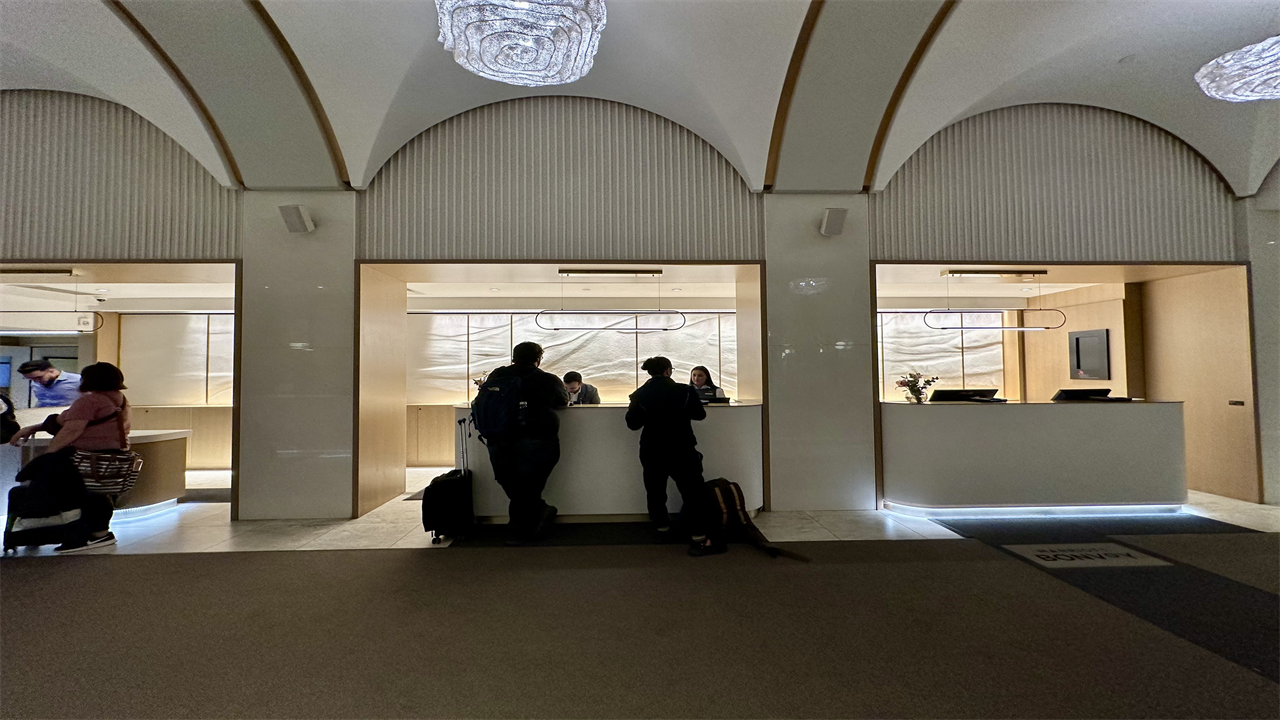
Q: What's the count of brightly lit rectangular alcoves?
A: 3